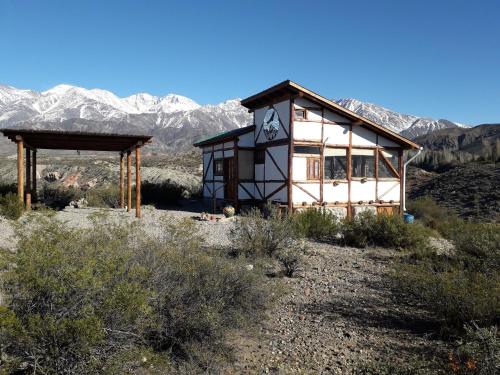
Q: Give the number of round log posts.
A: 6